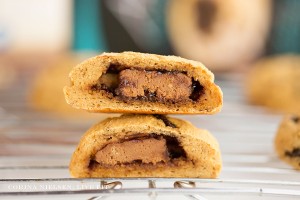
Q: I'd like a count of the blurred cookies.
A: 3